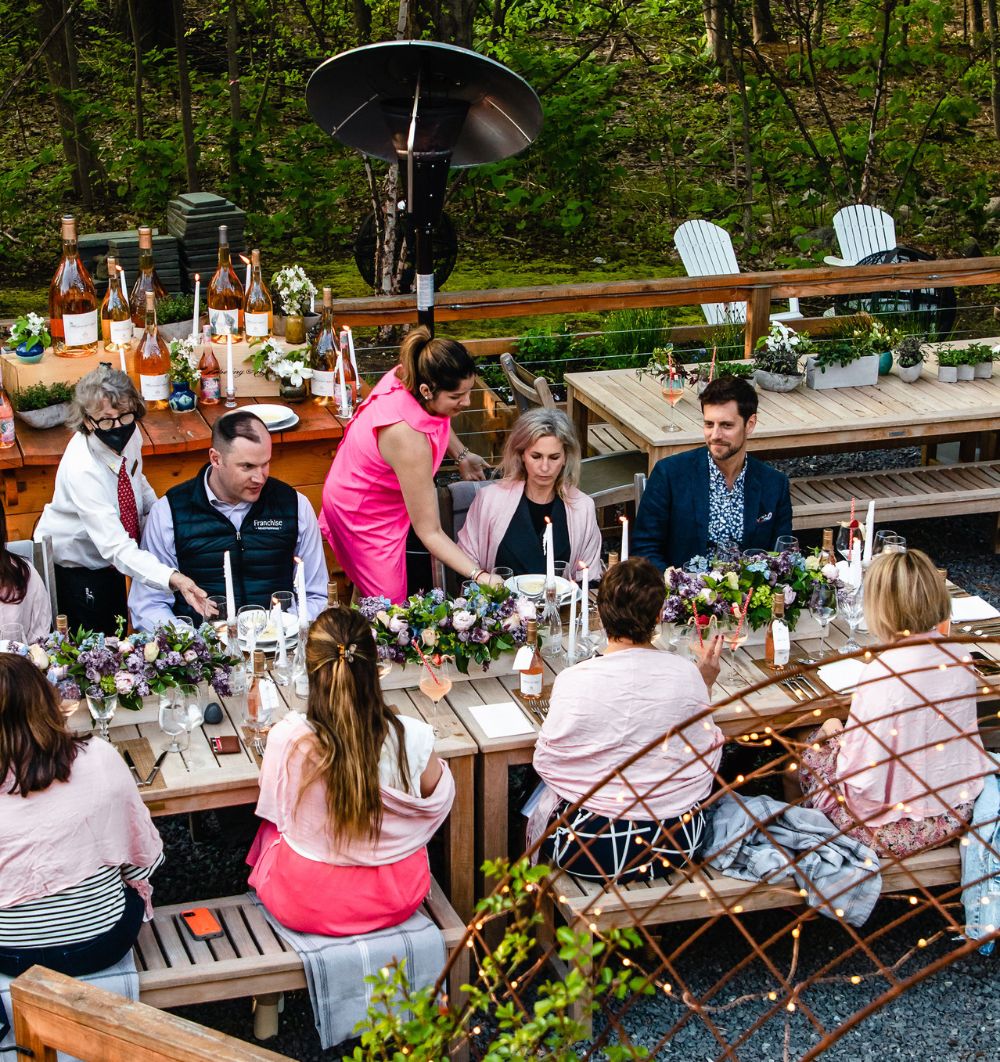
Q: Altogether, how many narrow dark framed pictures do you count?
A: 0